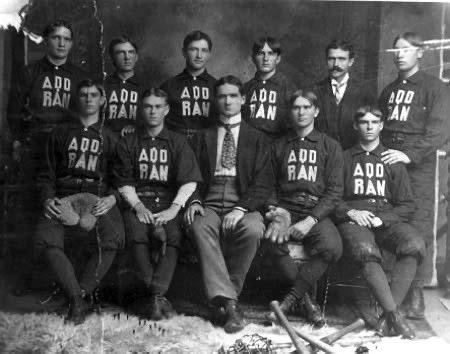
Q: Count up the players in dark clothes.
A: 9